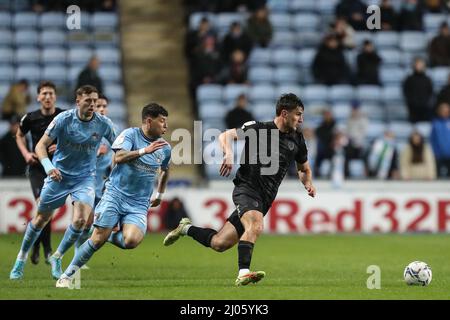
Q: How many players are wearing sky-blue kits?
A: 3